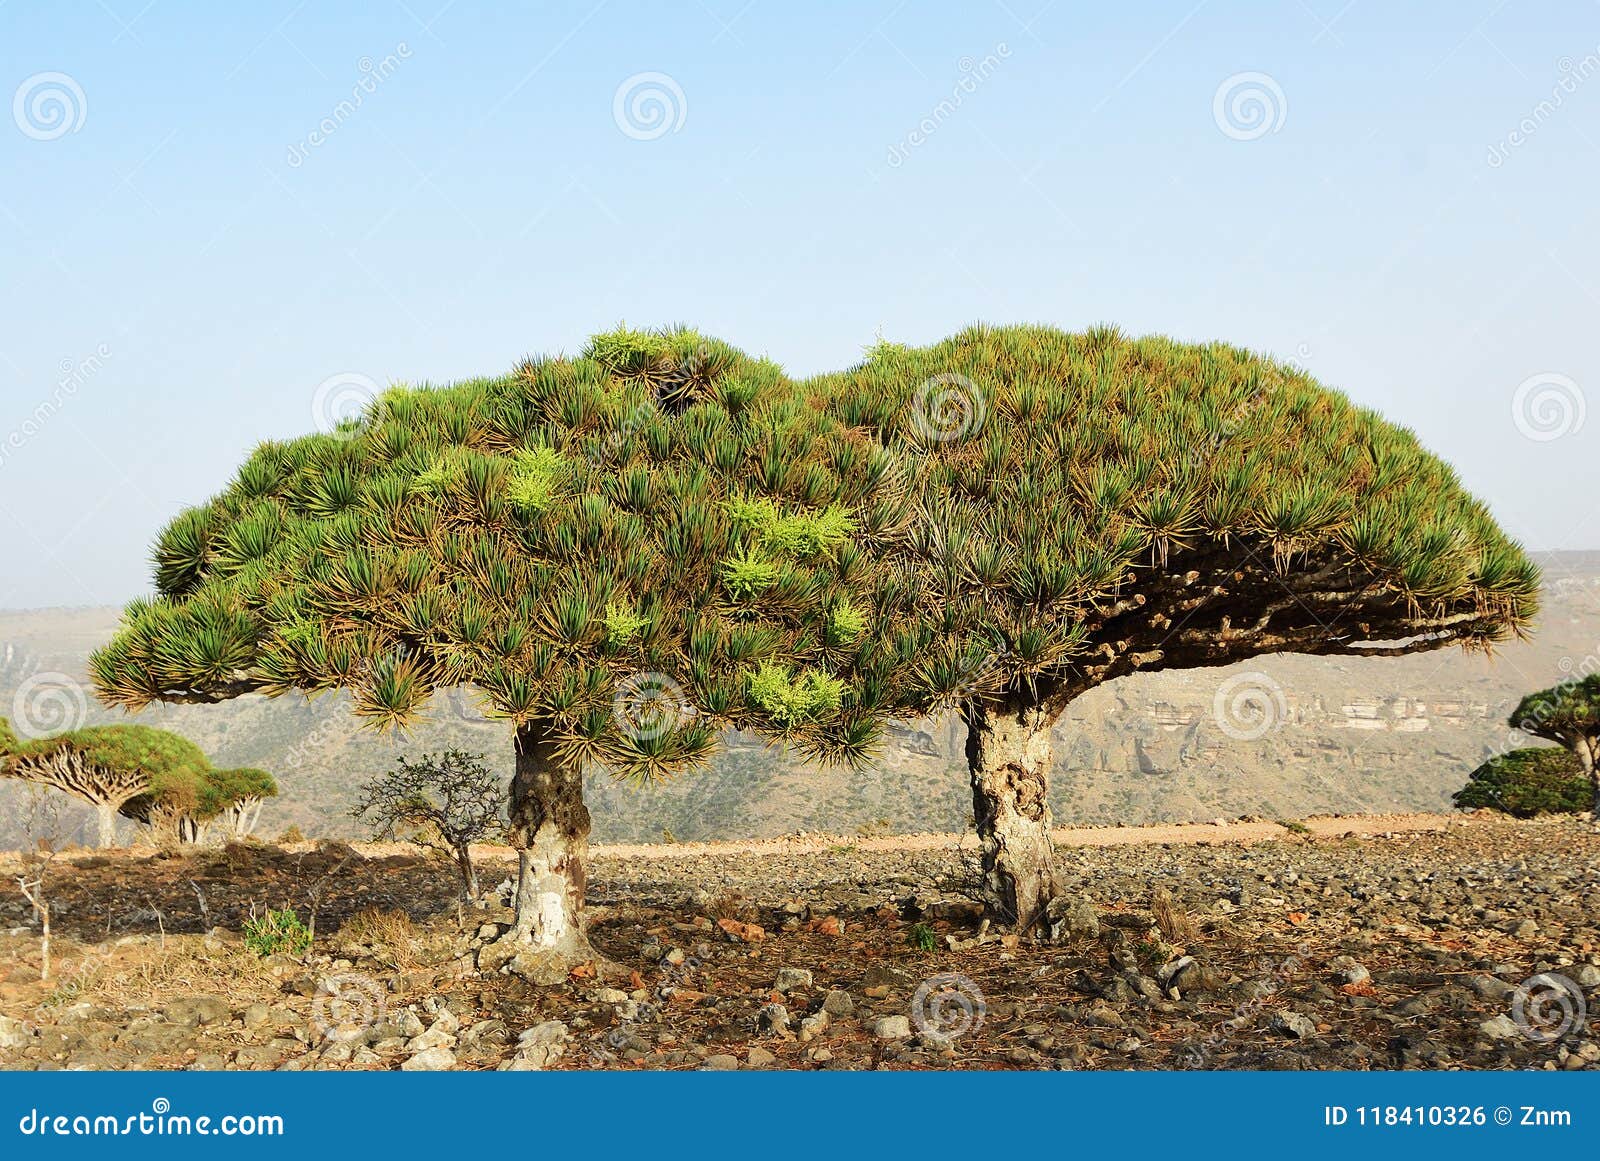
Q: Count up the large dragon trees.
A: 2